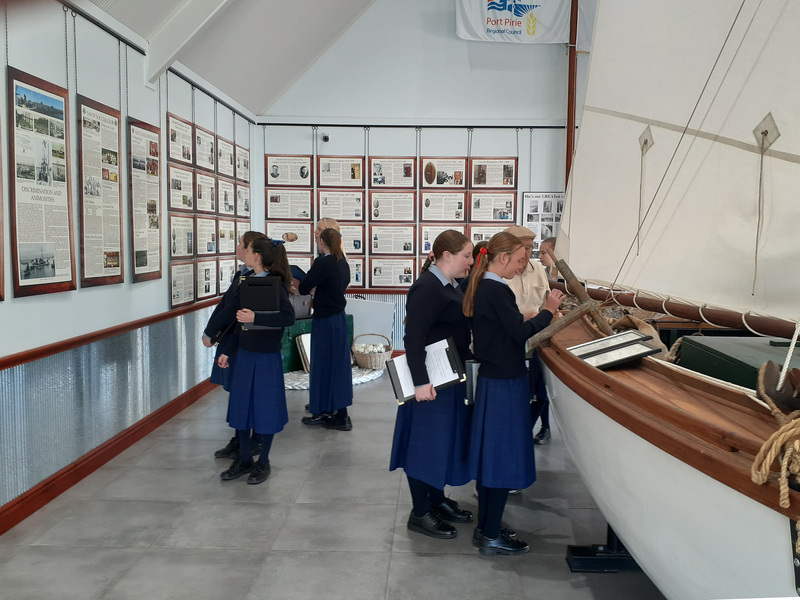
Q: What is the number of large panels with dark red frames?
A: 3